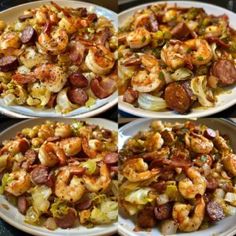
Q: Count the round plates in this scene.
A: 4